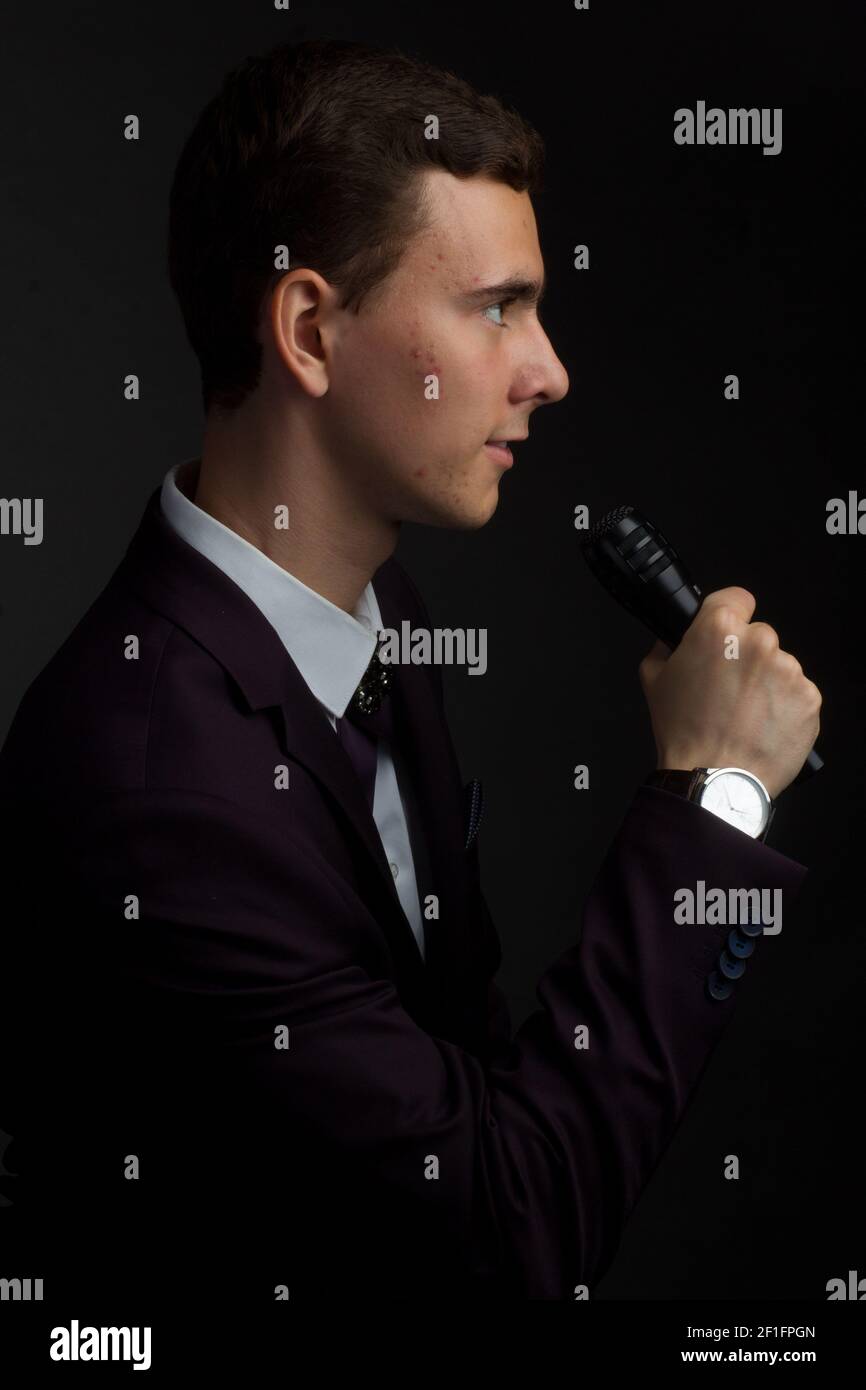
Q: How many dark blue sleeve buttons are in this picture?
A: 4